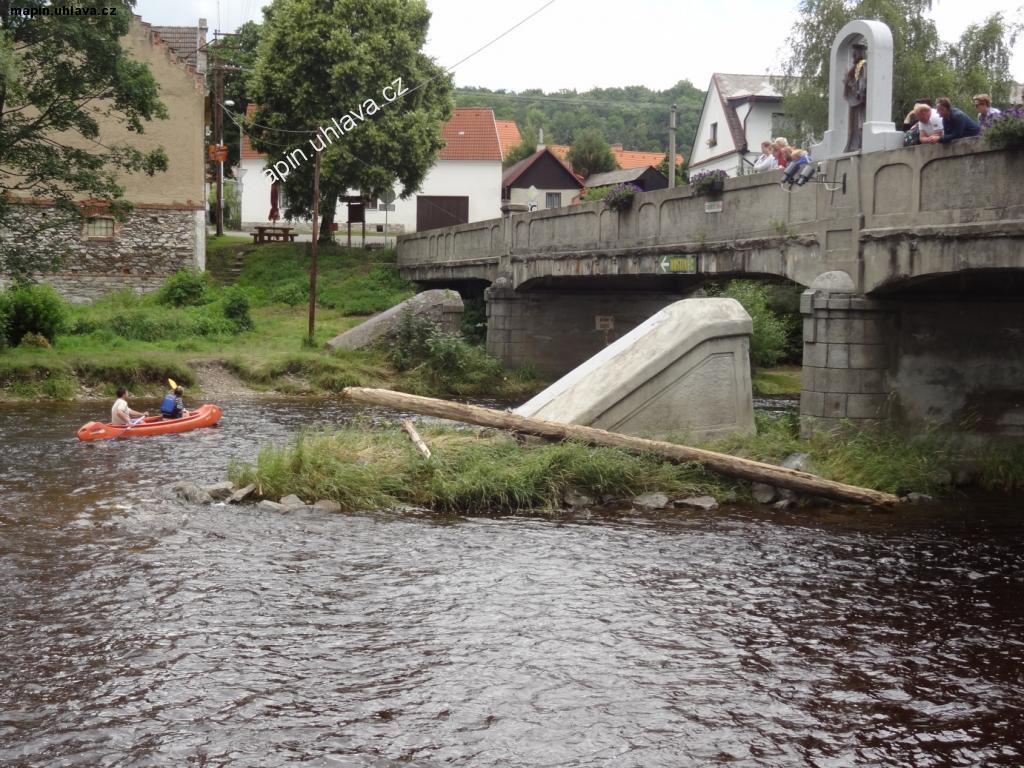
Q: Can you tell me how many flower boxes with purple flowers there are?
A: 3